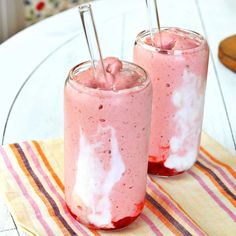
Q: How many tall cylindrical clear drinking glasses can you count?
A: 2